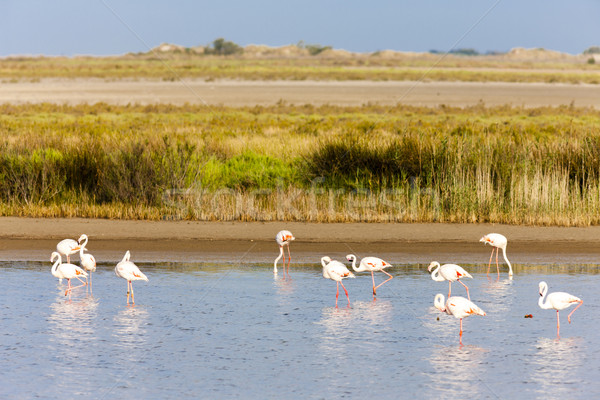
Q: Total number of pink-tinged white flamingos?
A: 11